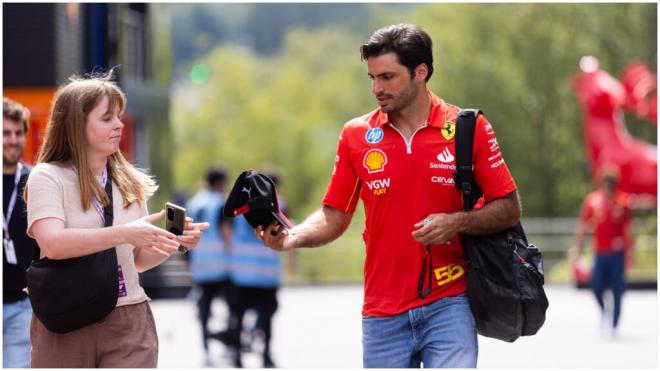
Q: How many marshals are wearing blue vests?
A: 2